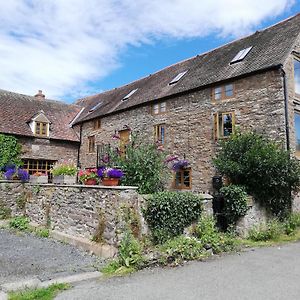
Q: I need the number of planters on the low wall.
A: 5